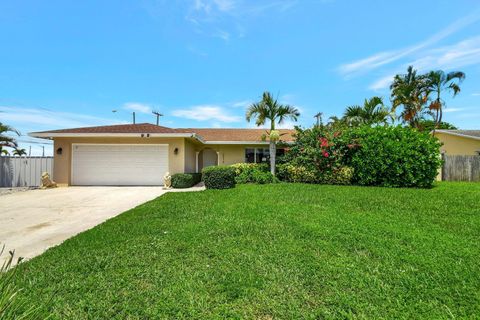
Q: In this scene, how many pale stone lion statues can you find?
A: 2